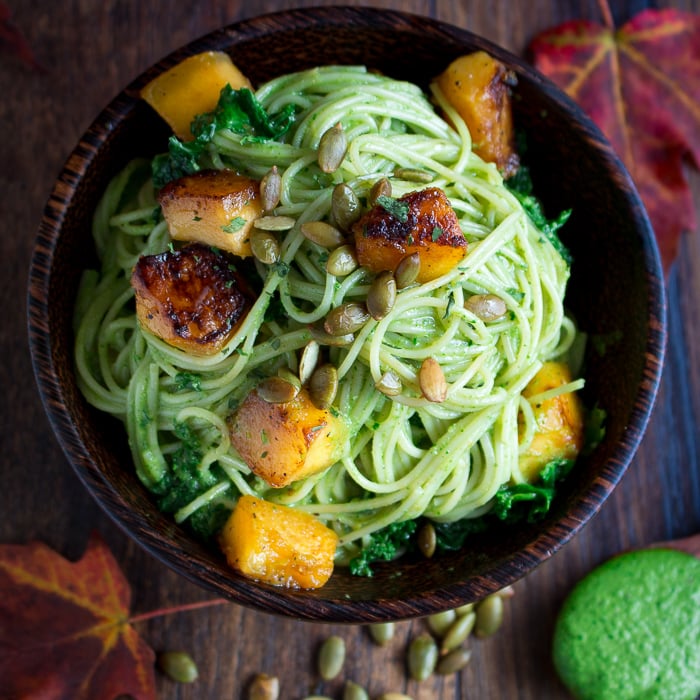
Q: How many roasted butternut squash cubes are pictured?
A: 8